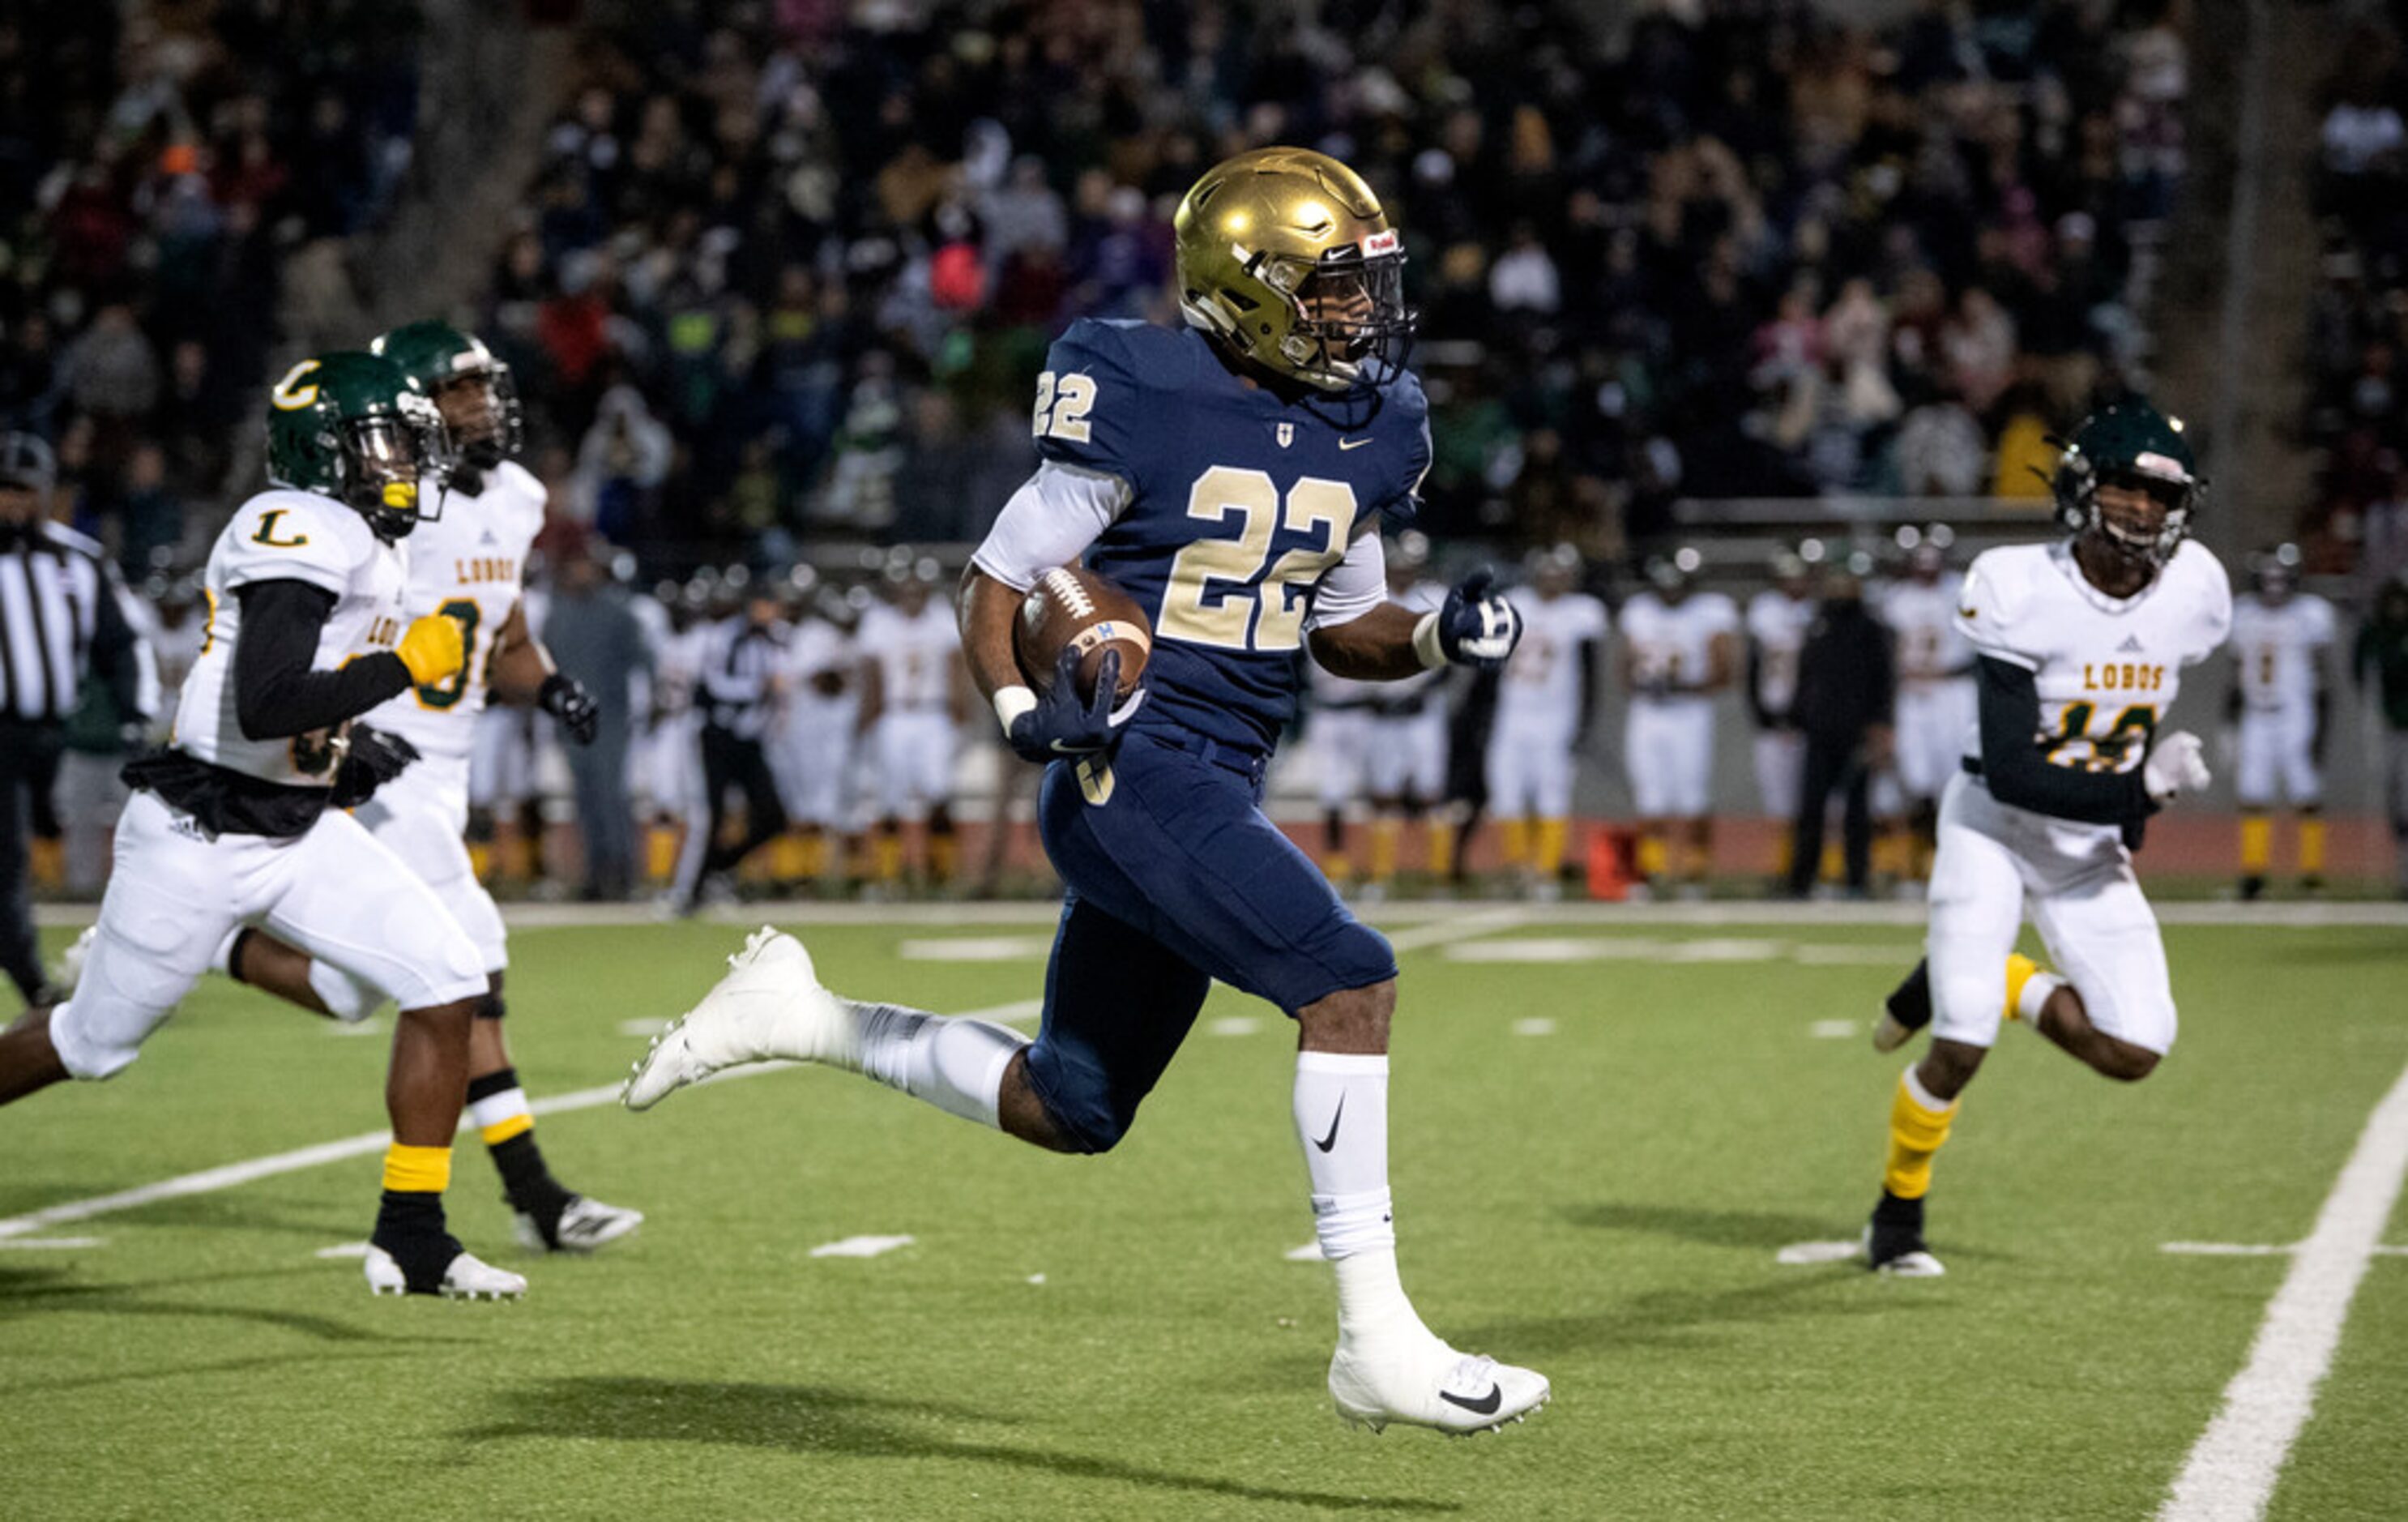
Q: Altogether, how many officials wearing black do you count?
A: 2